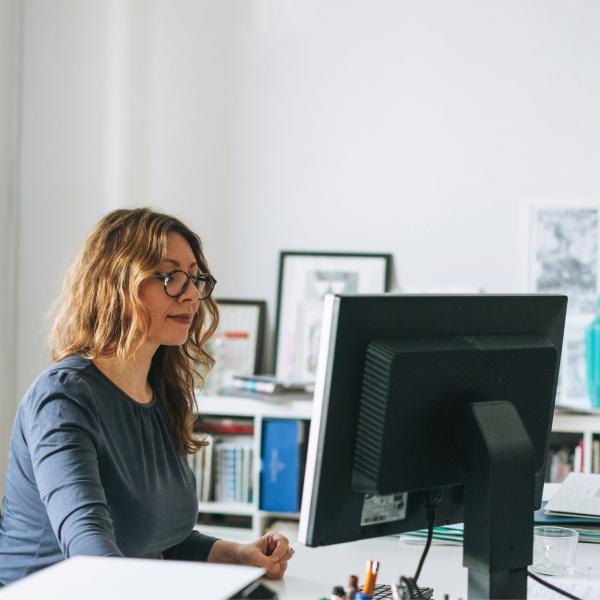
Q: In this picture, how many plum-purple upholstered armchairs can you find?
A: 0